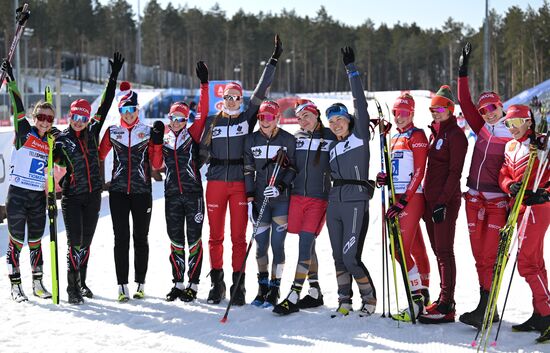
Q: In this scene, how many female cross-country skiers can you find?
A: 12